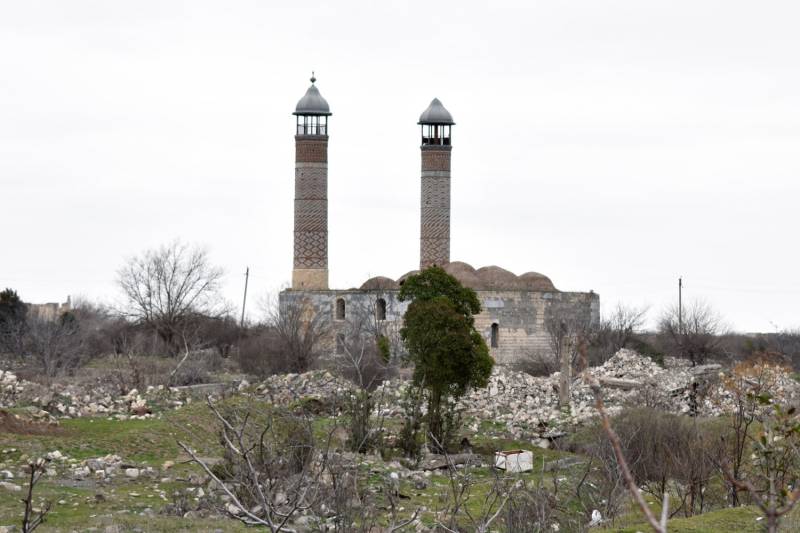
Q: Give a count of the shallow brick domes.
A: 5